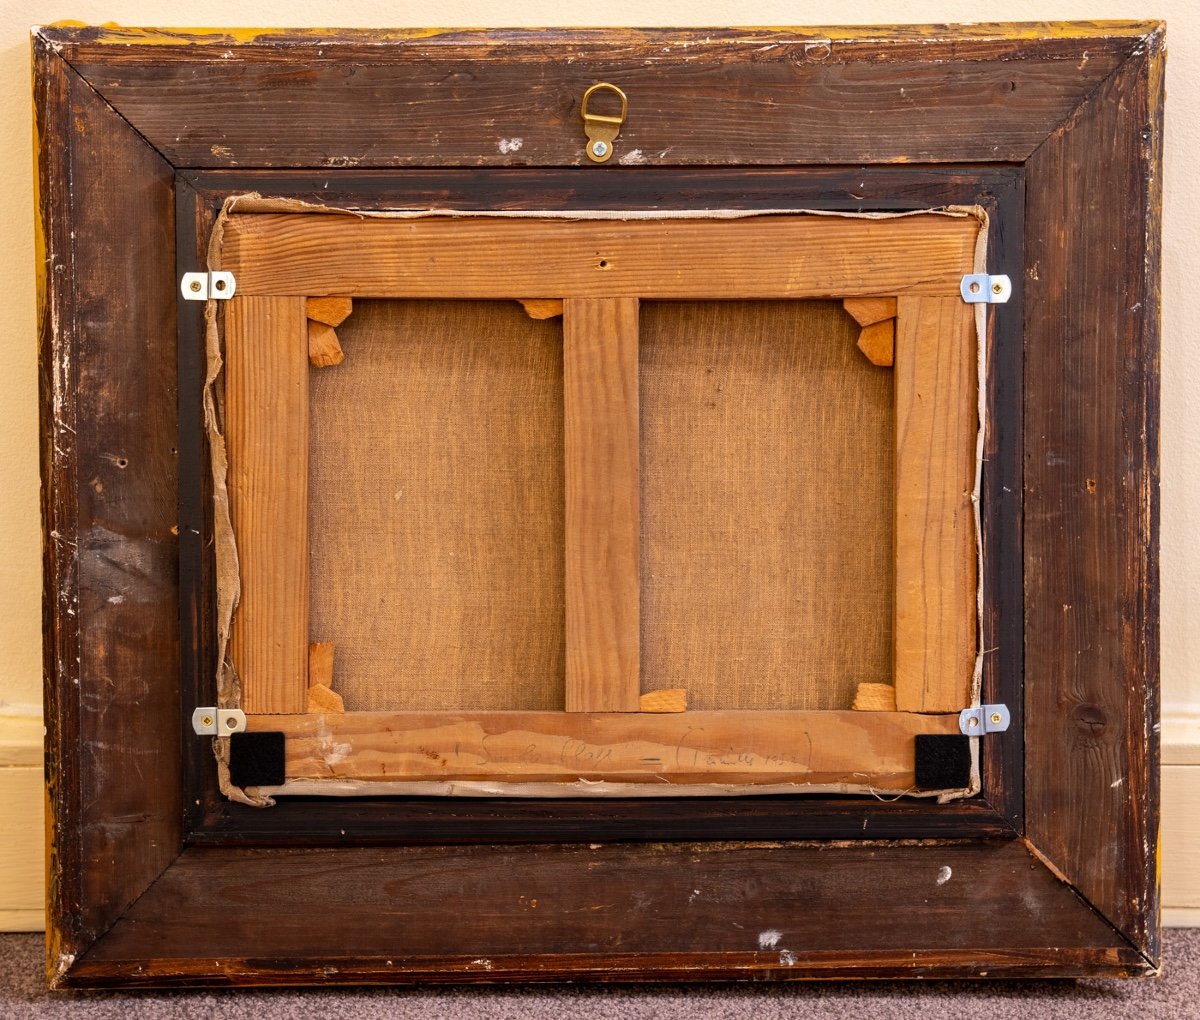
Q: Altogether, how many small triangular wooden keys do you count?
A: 9